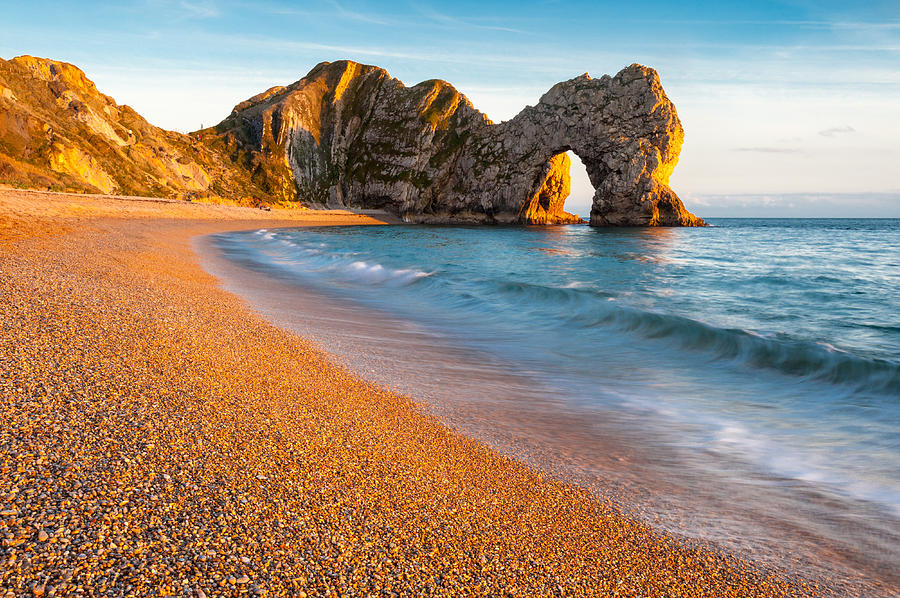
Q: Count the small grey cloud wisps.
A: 2